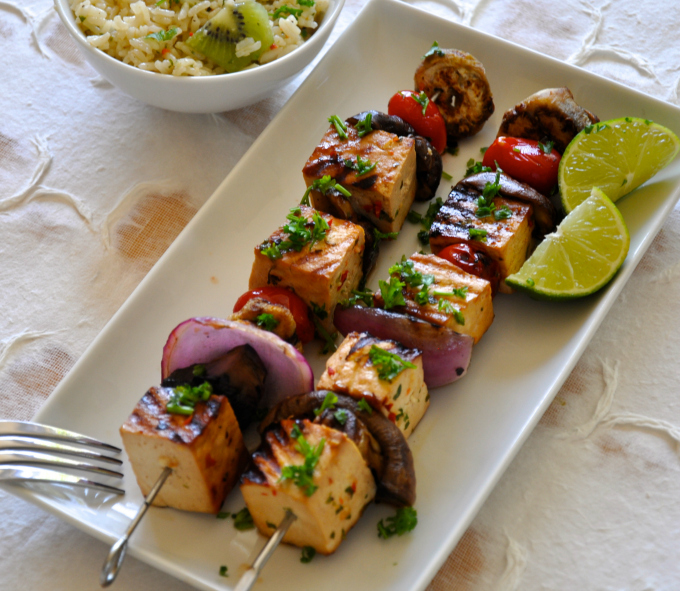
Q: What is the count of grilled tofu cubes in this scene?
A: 7